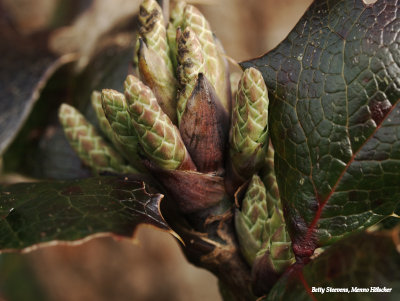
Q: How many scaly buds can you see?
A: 11